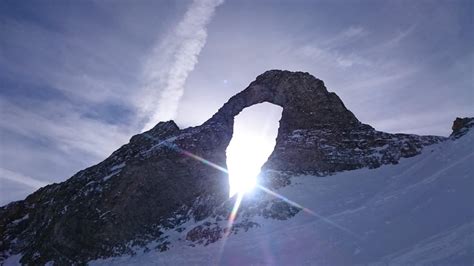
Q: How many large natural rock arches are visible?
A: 1